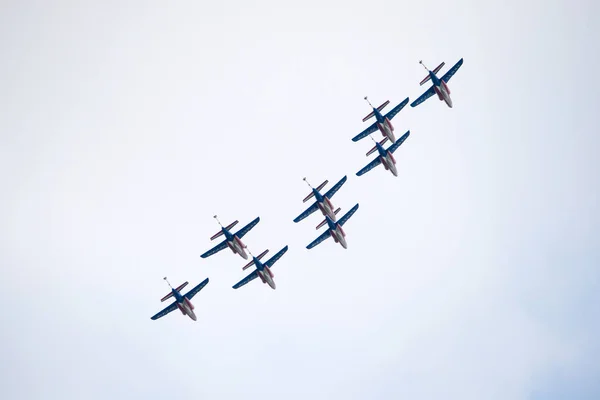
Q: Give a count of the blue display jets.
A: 8